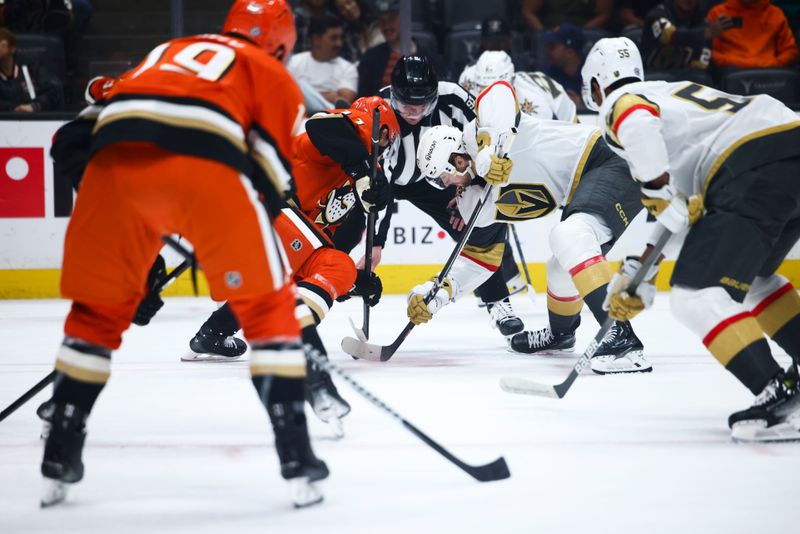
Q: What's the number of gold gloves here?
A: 4